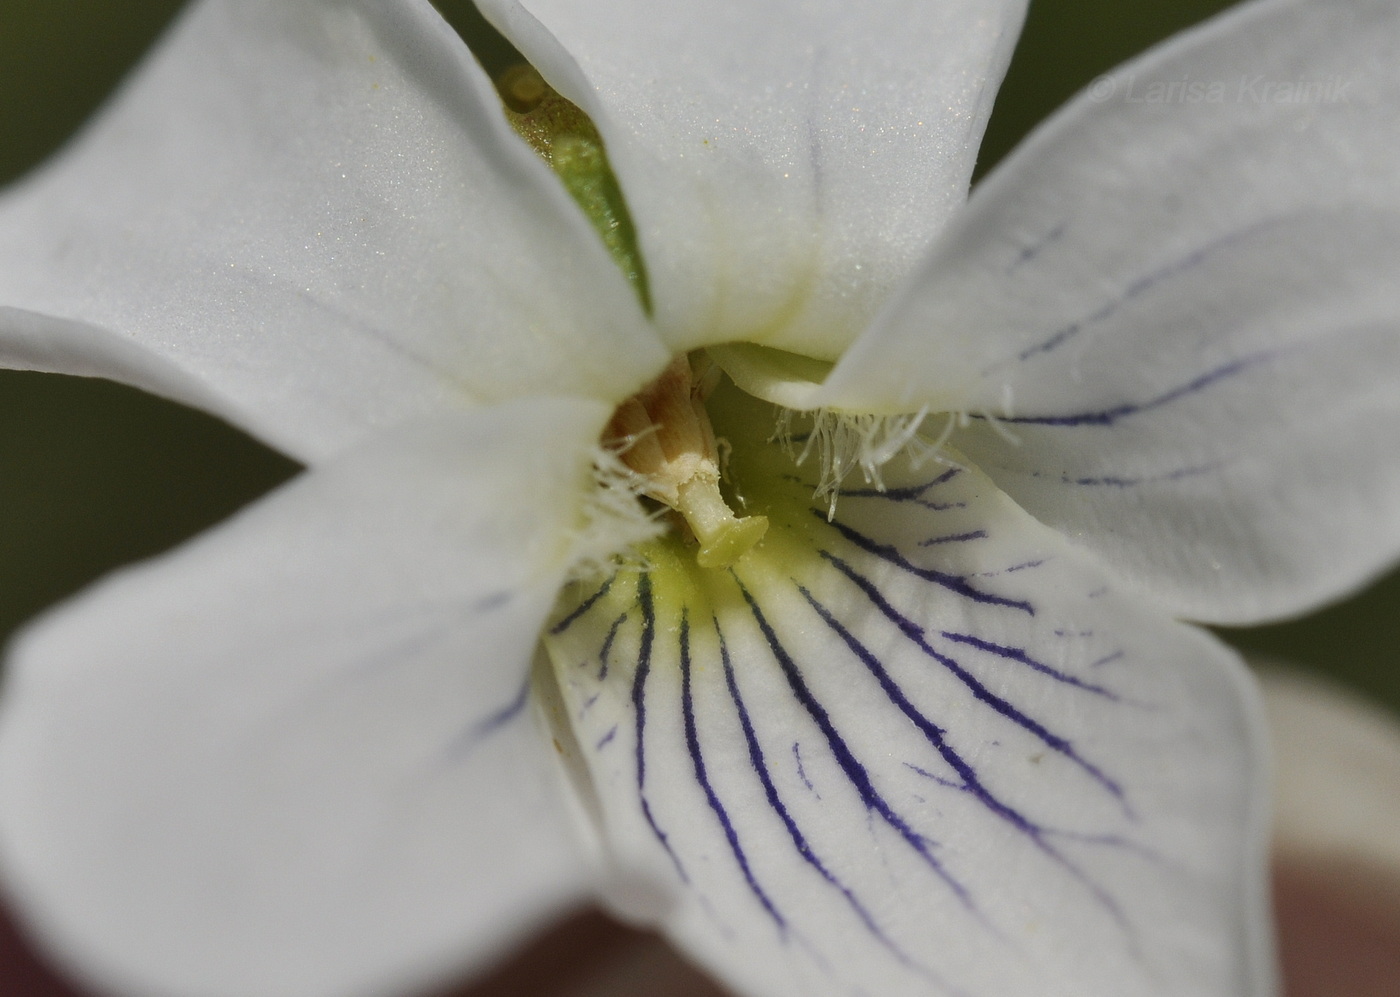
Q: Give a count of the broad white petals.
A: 5